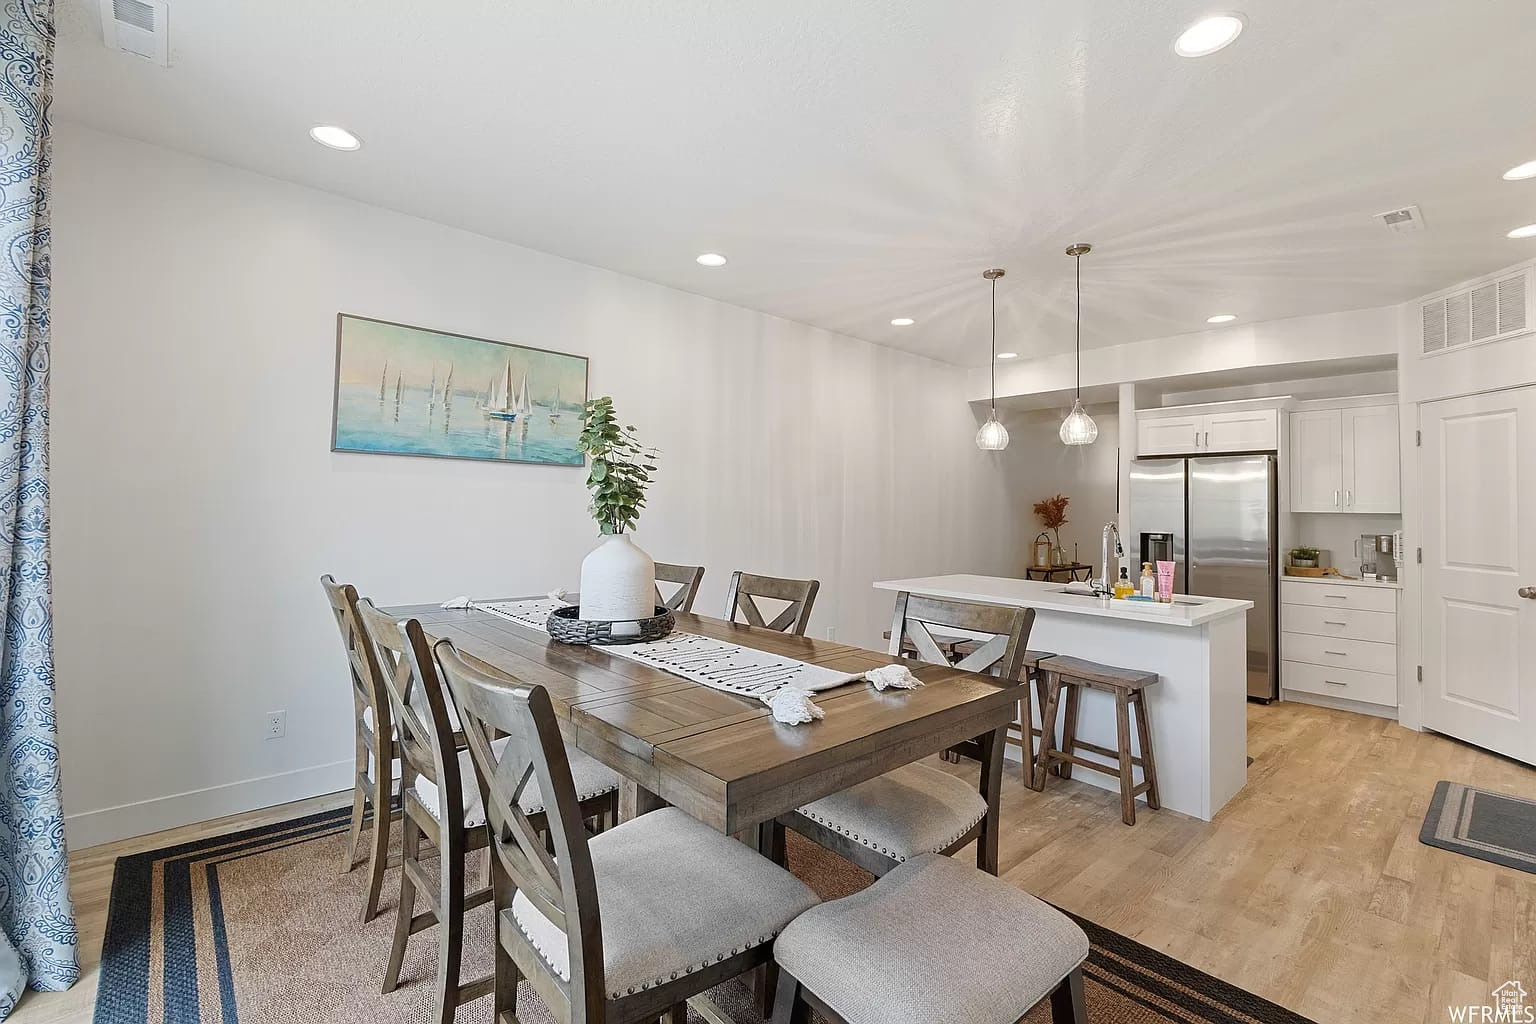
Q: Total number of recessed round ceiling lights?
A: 8